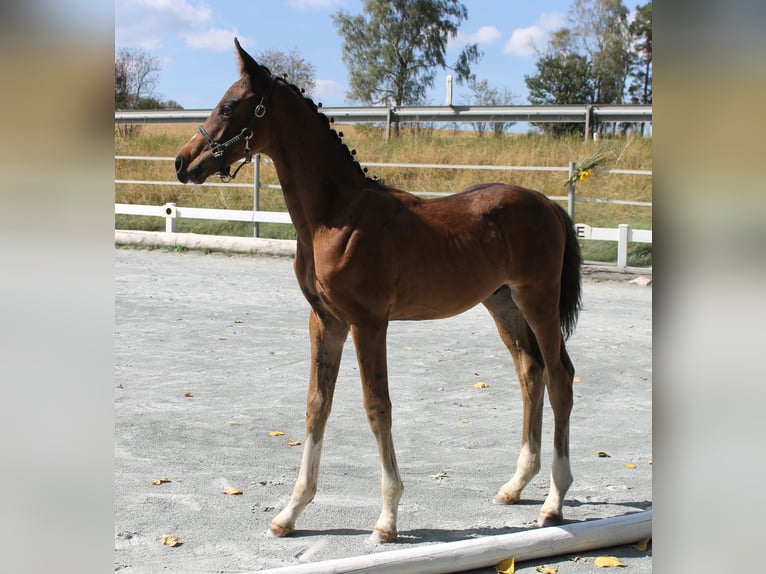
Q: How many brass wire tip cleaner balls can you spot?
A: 0